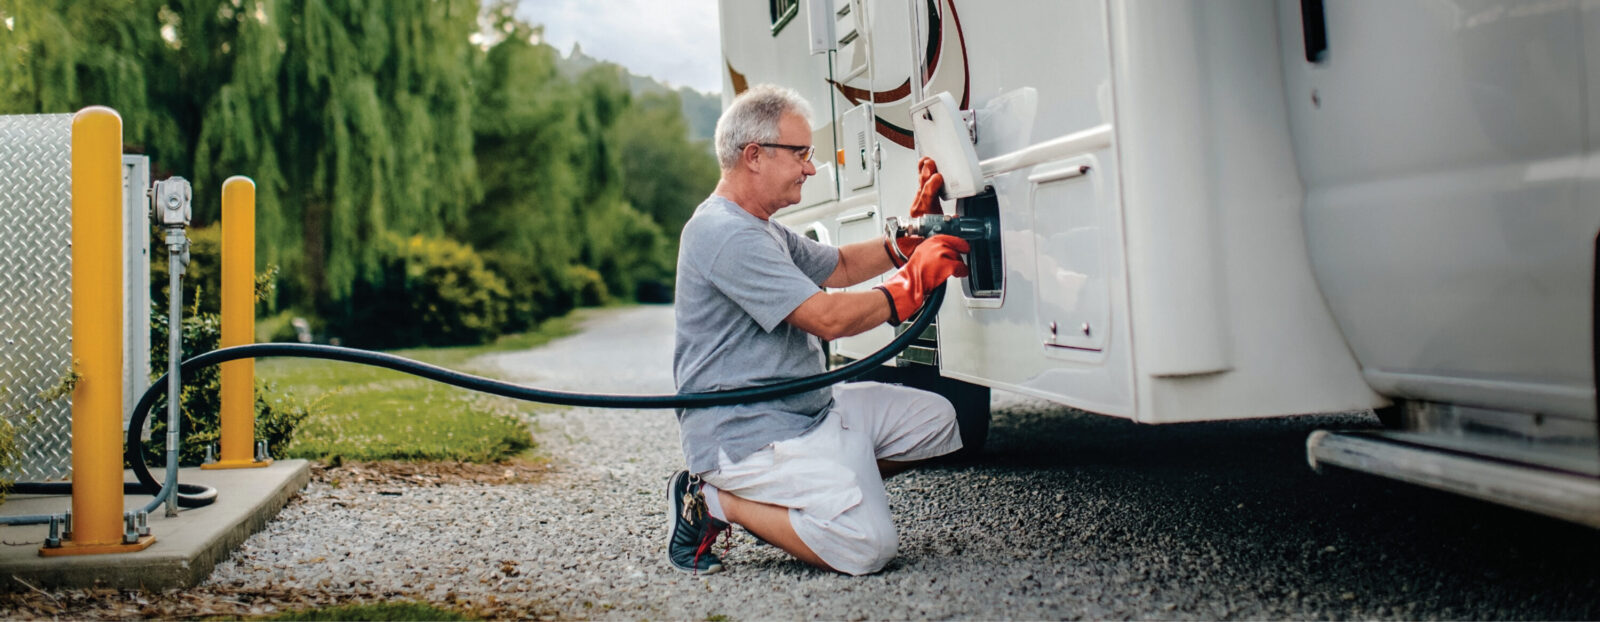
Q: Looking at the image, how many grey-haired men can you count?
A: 1